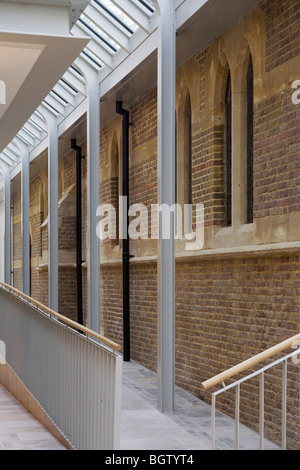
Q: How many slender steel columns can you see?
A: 5